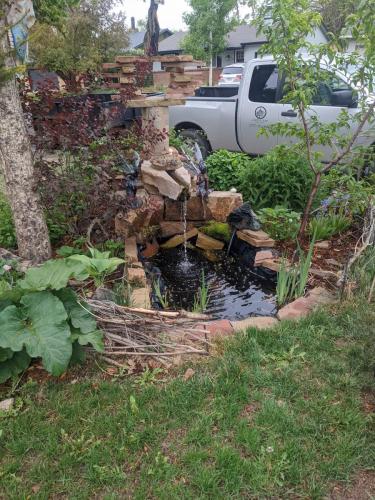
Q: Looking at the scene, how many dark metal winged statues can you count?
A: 2